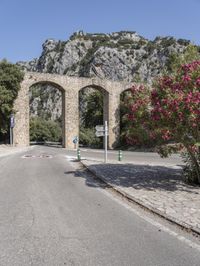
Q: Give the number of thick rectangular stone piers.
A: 3